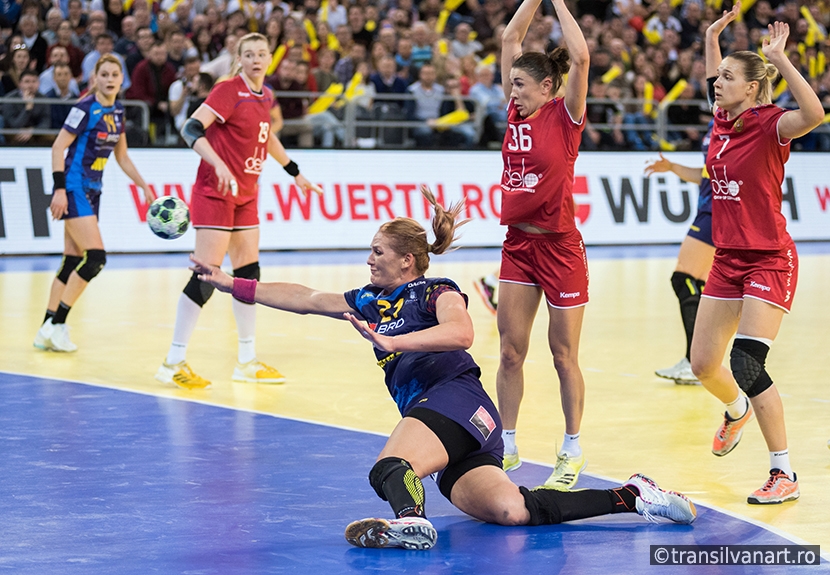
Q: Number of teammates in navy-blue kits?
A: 3